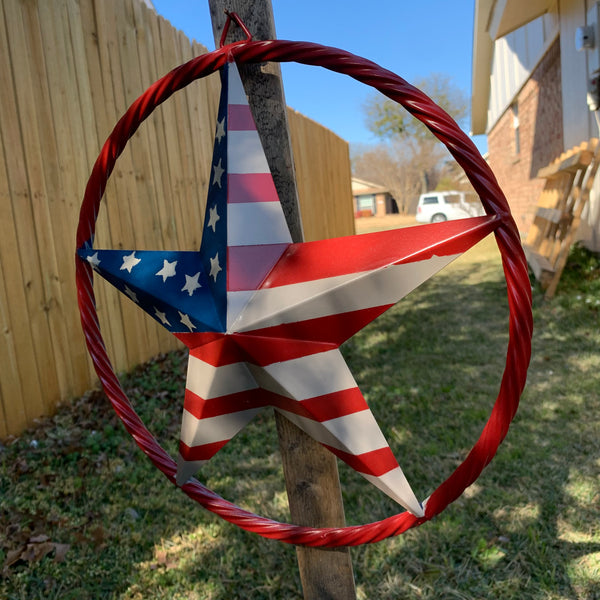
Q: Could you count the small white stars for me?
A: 11